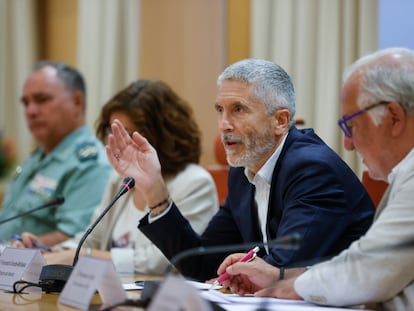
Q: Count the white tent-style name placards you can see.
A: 3